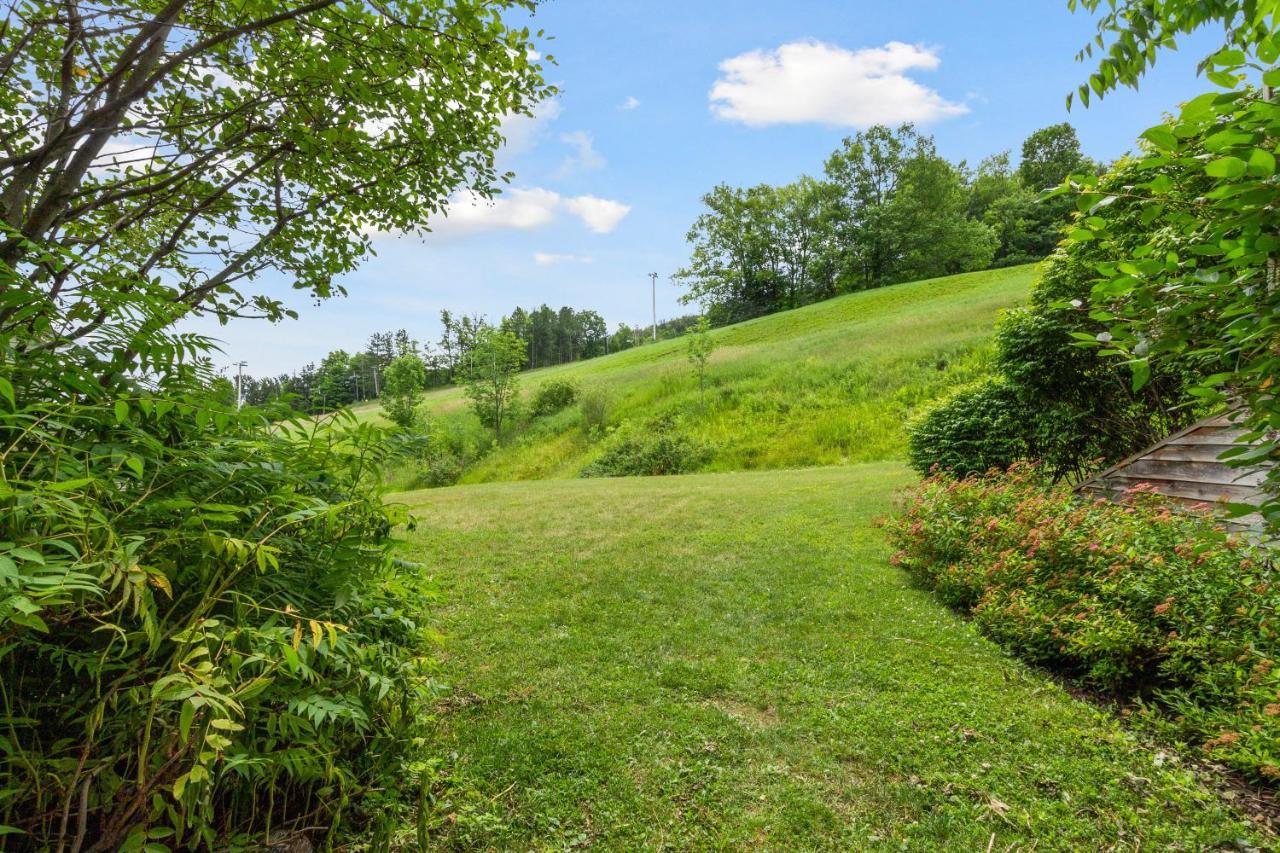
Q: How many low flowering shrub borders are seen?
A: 1